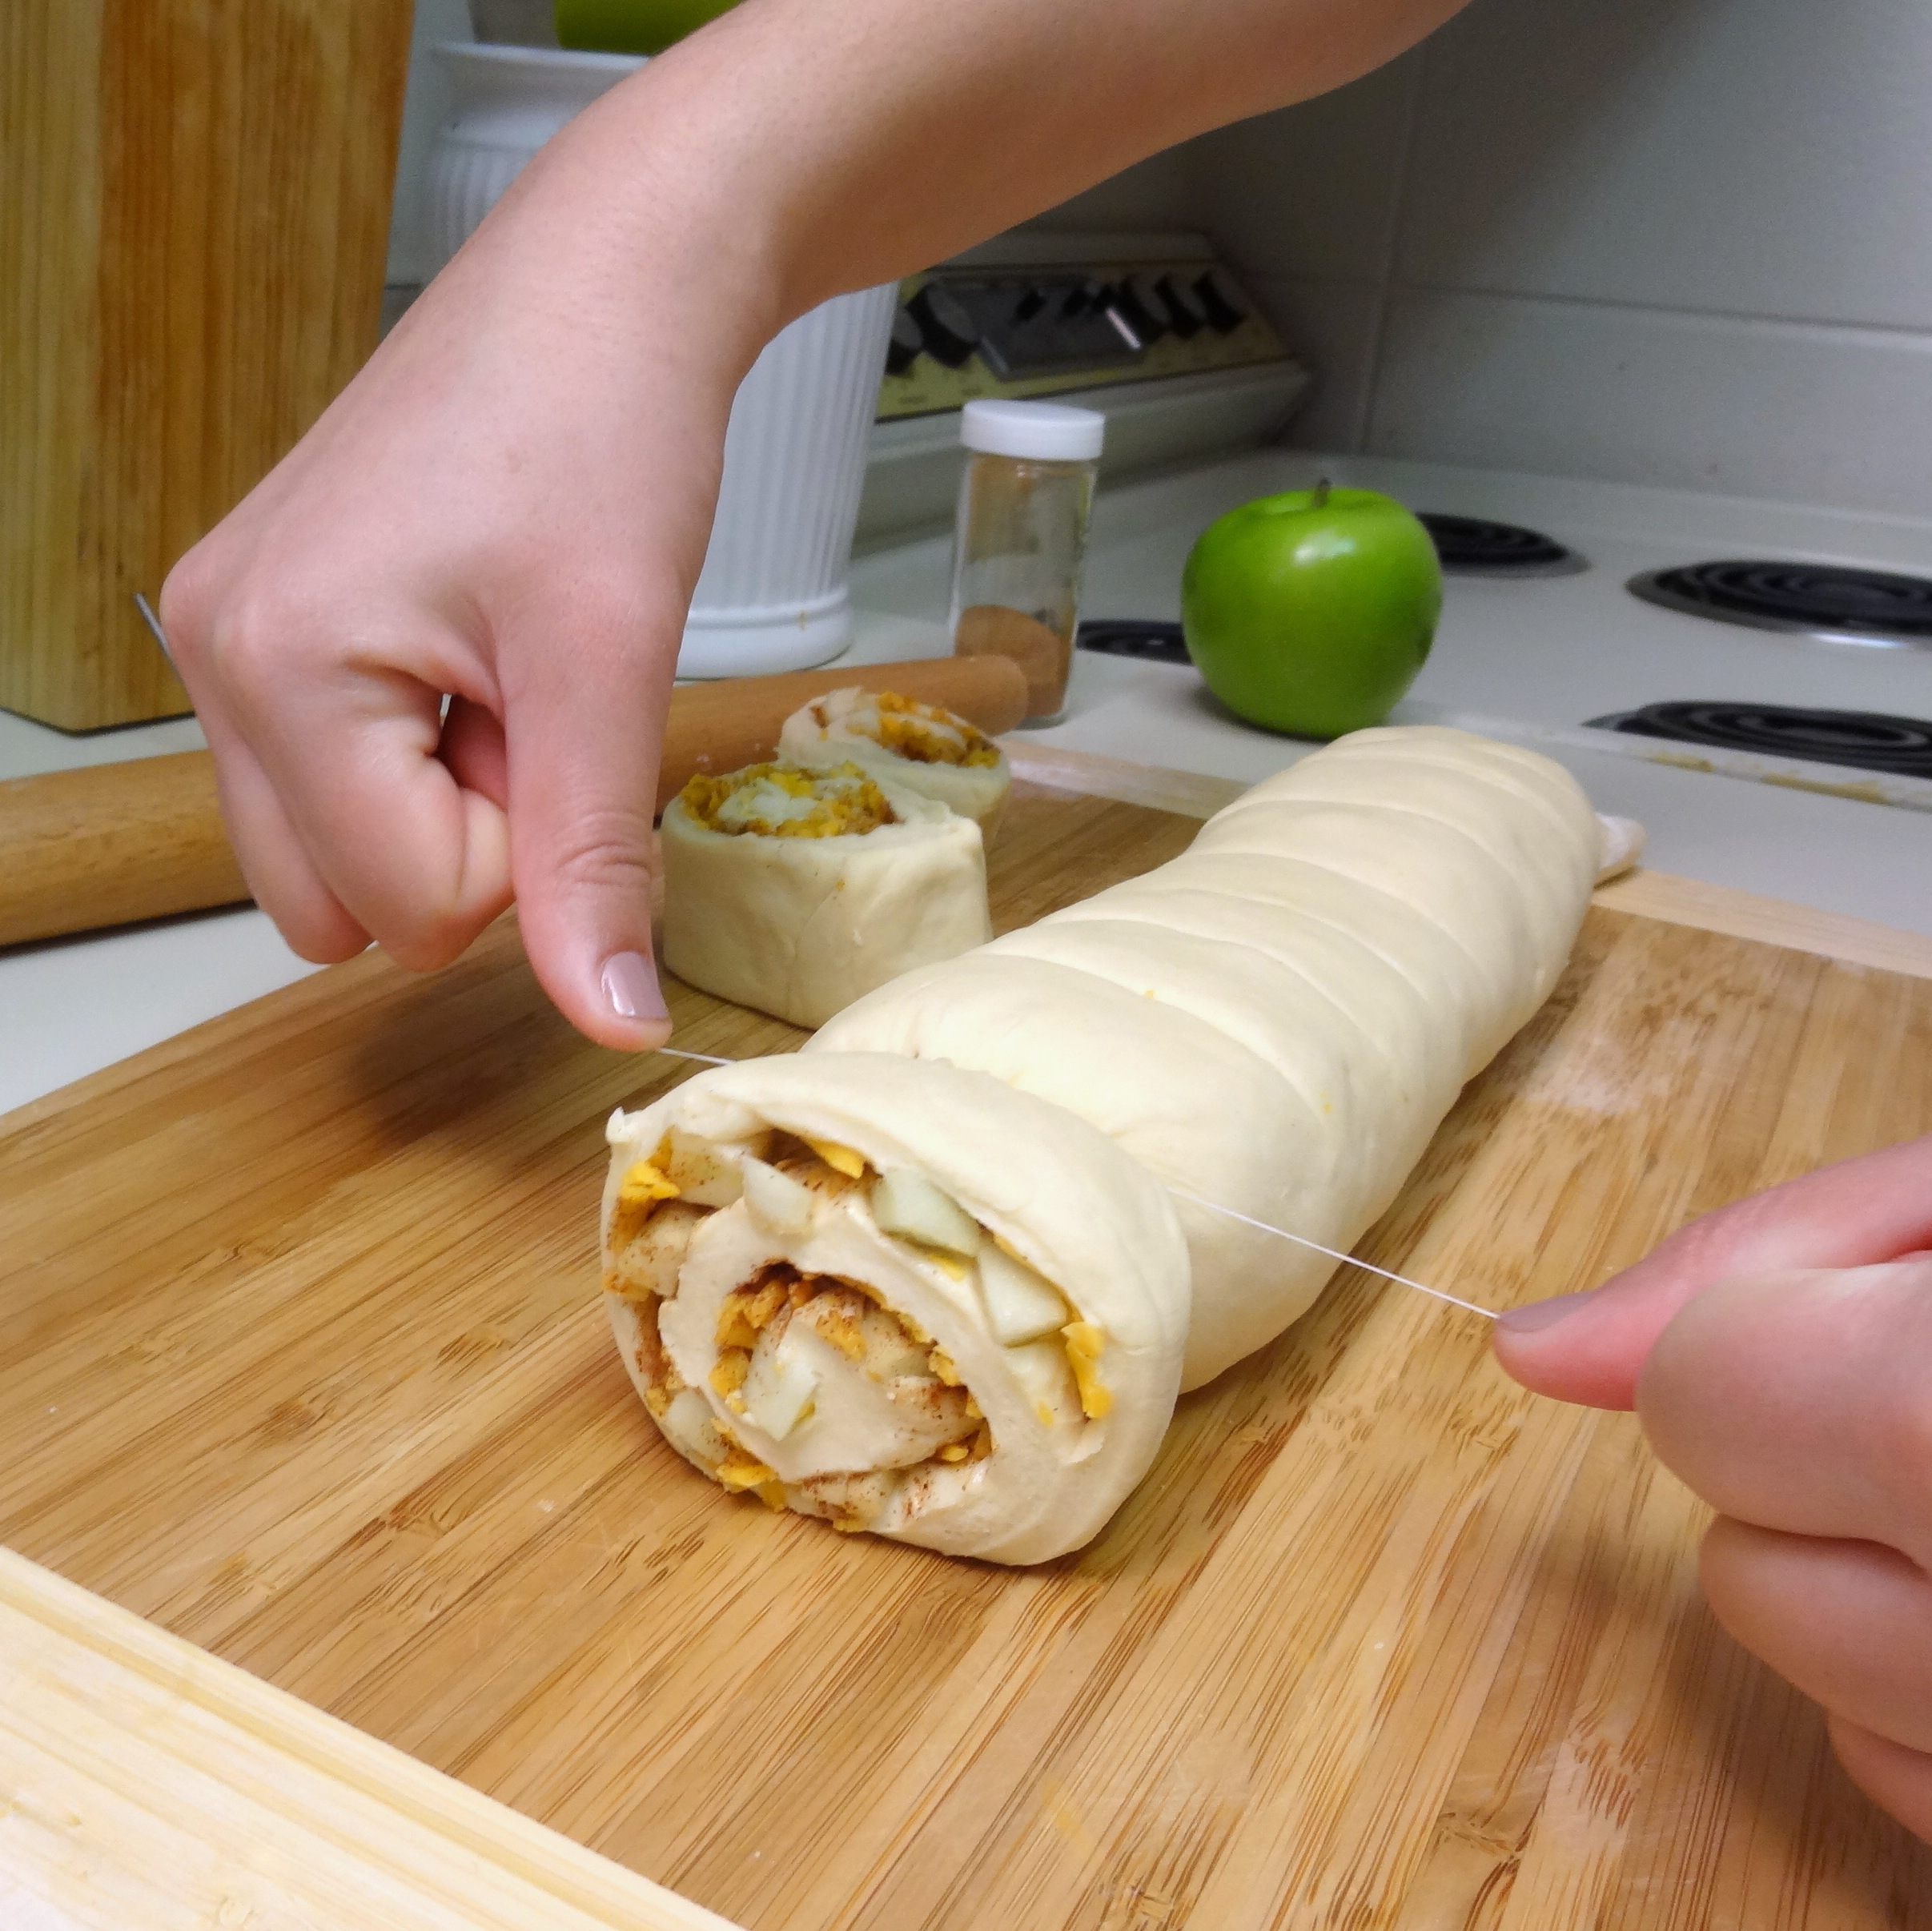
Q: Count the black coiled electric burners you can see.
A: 4